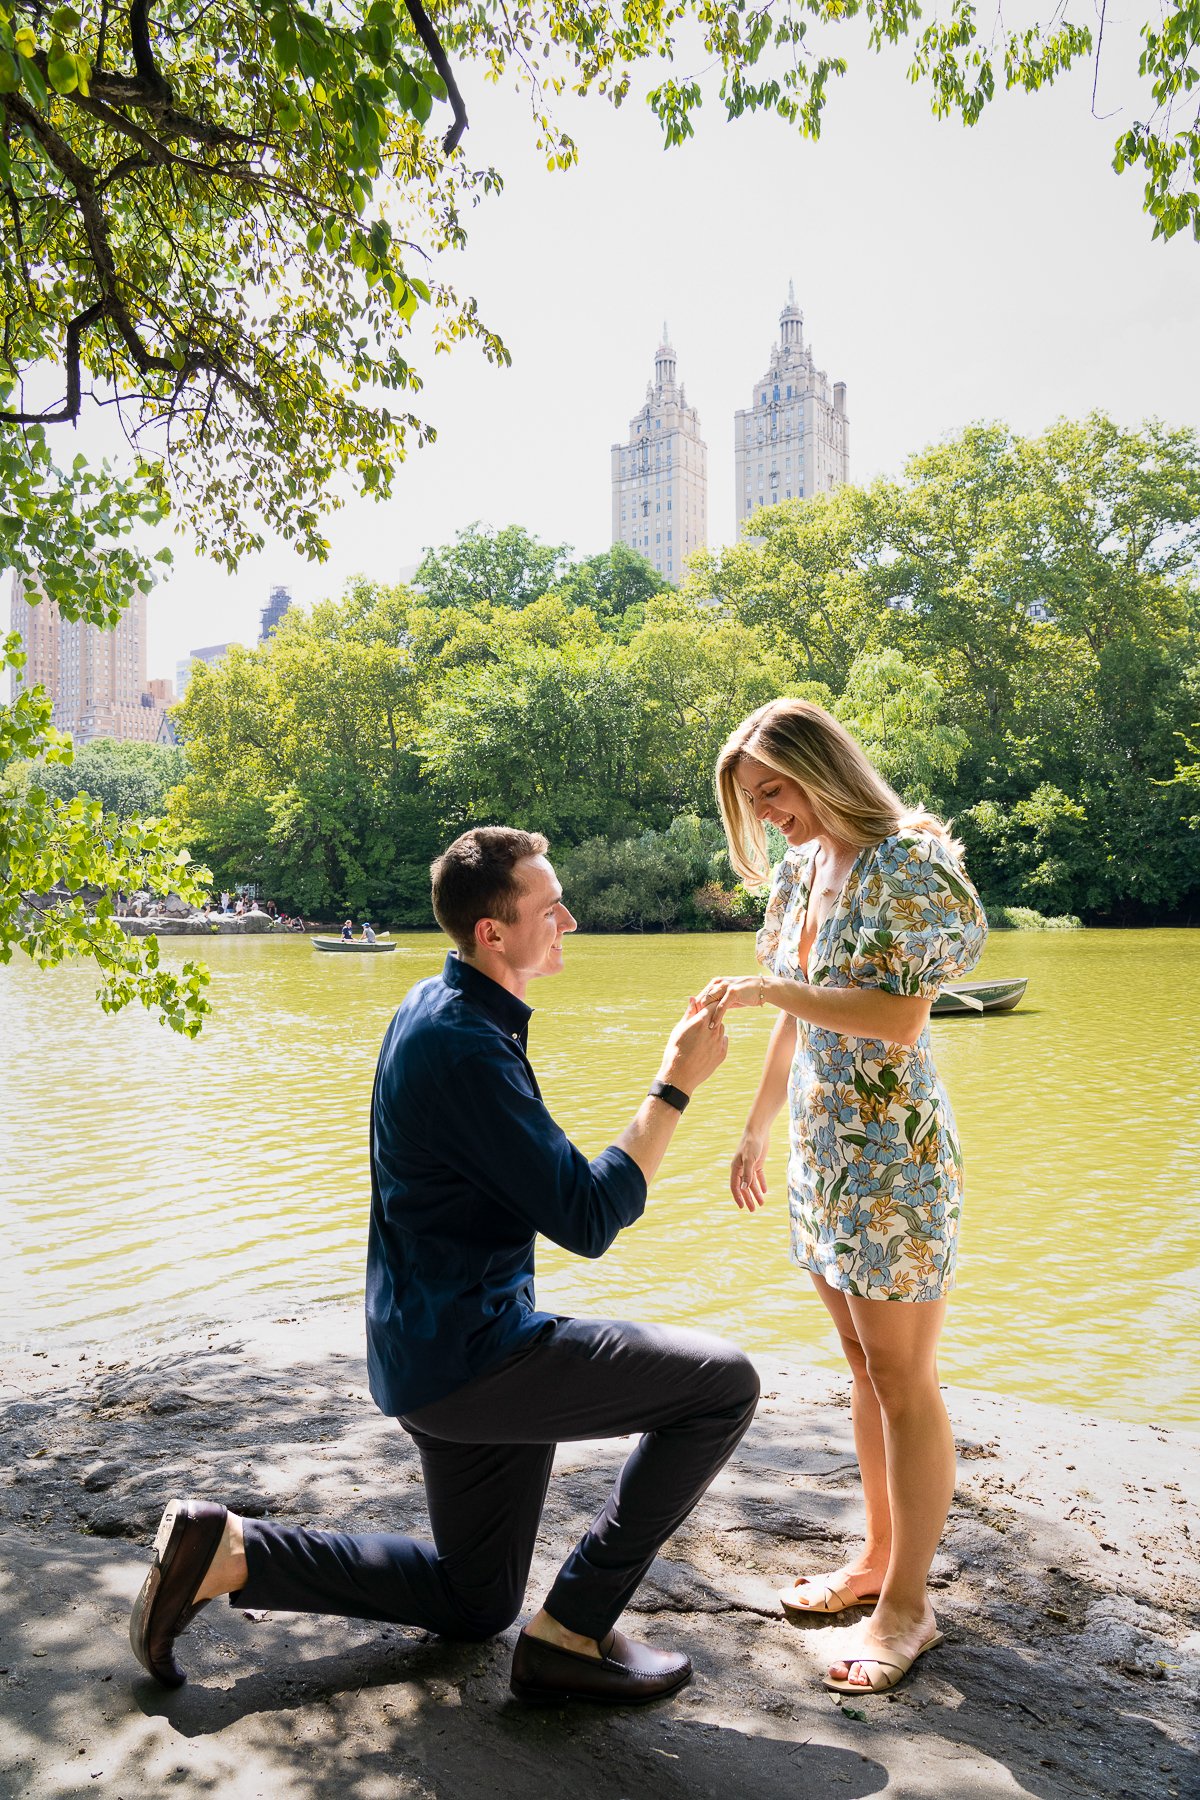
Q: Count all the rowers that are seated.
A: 2